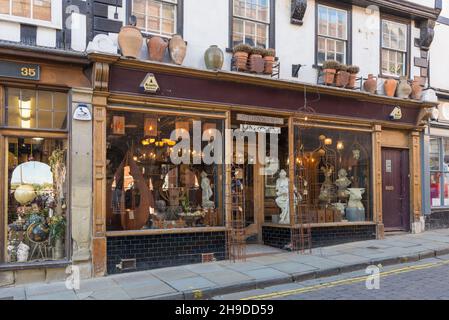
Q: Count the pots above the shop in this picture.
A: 14